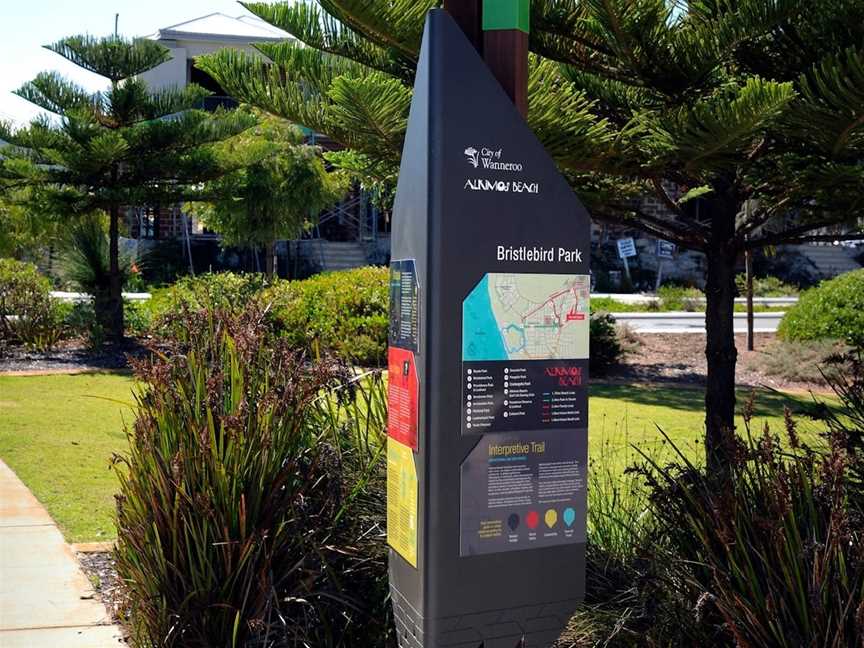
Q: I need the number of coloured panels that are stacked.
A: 3